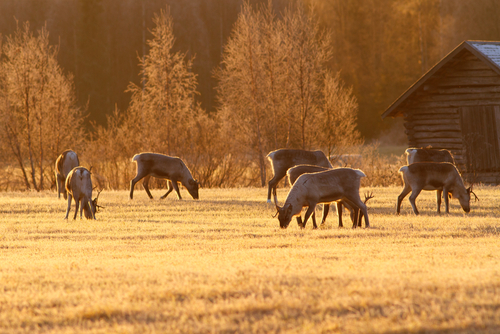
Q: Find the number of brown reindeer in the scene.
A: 8